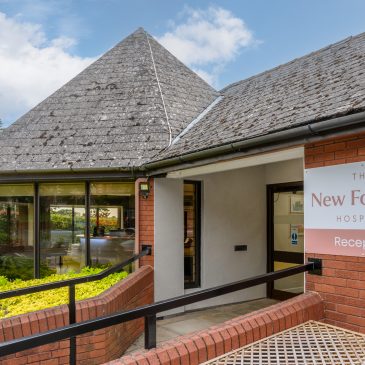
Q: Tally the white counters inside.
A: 1